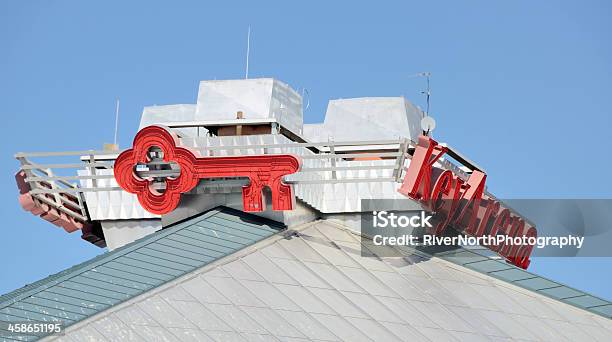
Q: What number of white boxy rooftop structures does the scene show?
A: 3